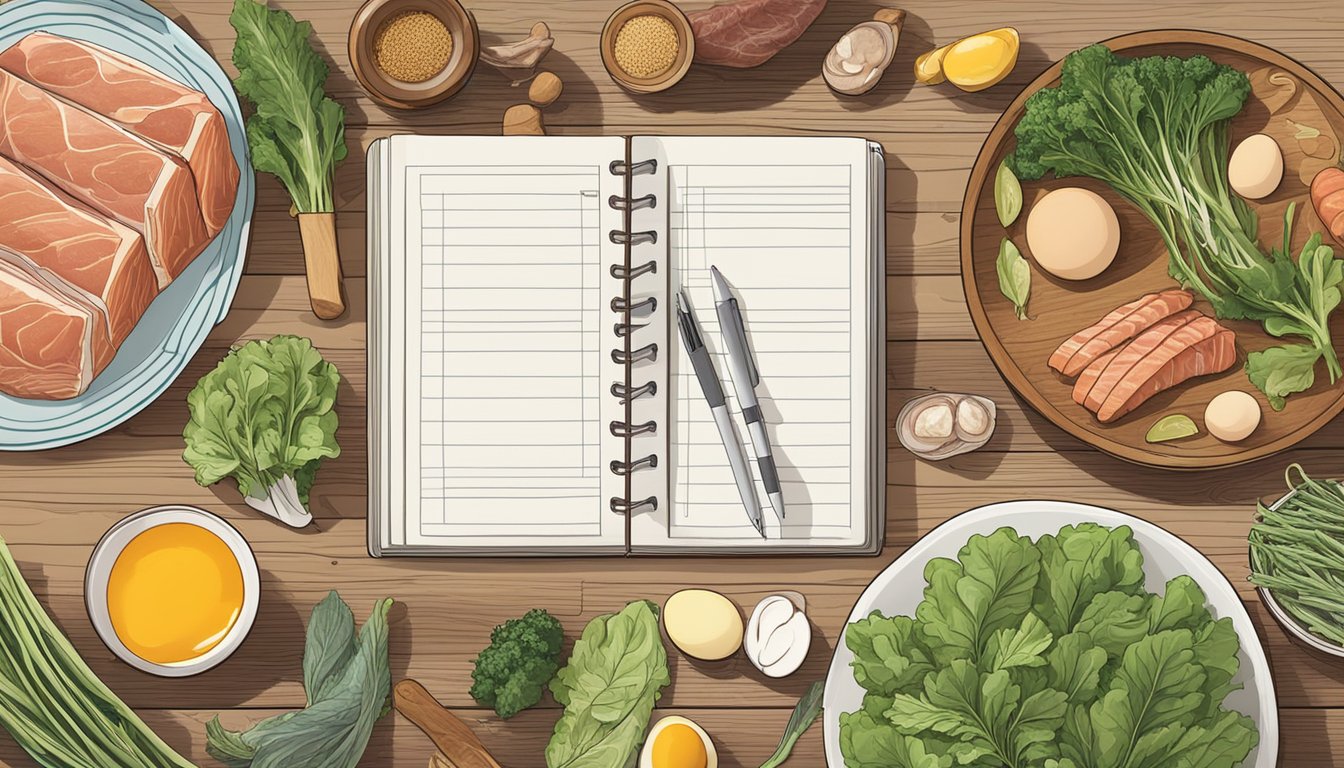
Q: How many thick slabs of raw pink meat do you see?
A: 4